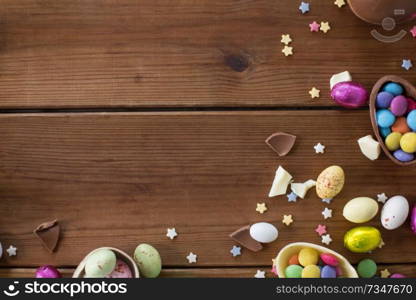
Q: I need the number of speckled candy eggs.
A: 5